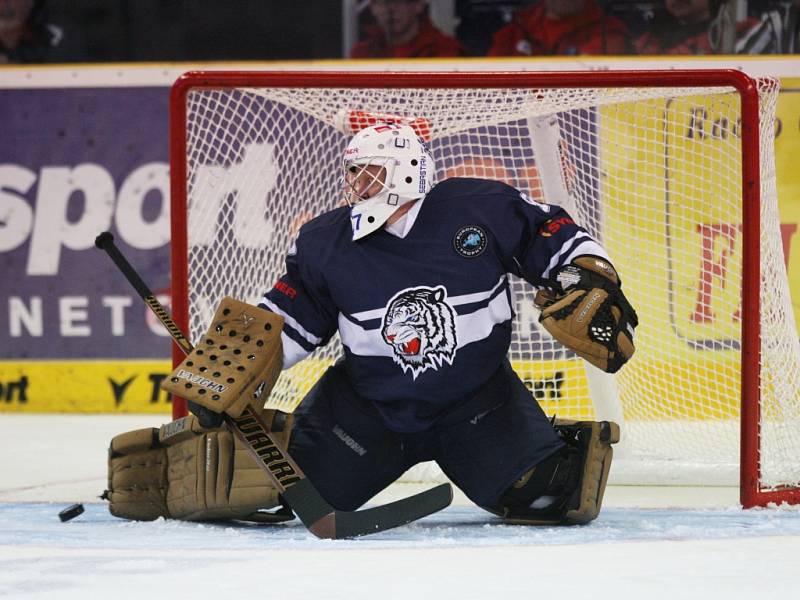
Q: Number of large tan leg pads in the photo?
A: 2